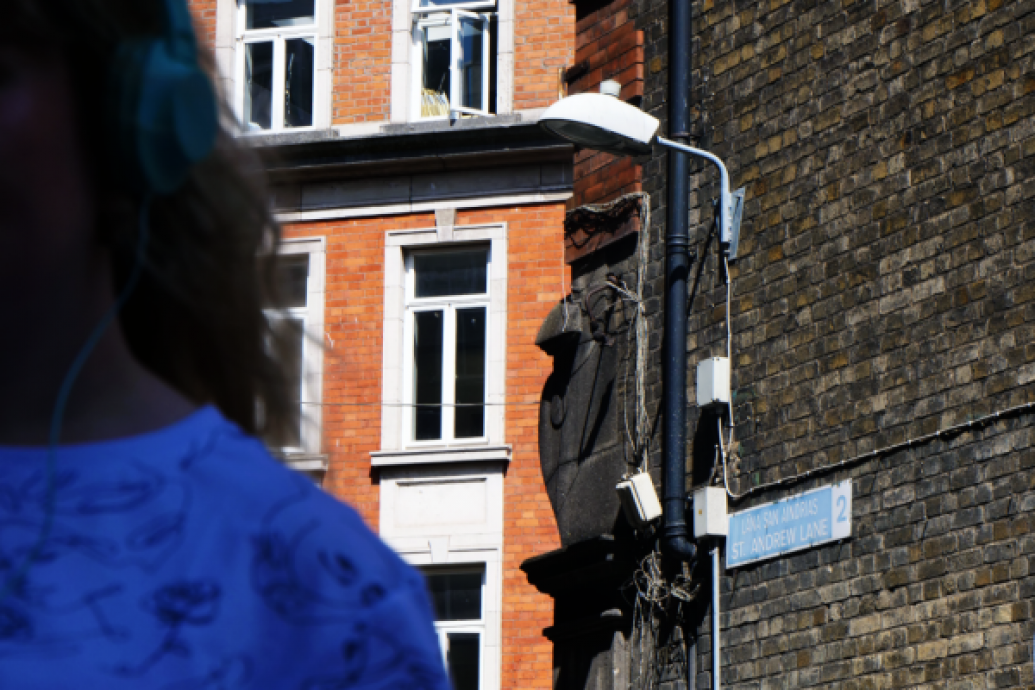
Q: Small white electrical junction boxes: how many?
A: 3